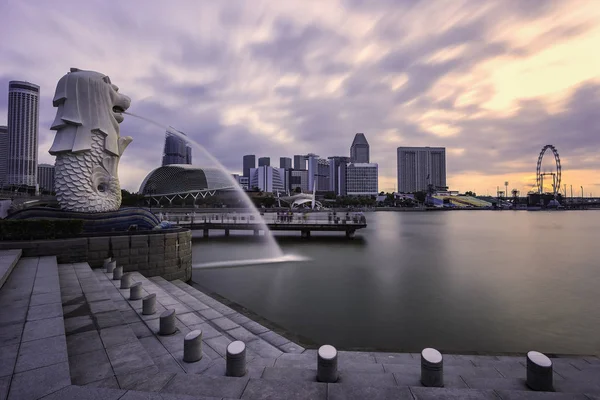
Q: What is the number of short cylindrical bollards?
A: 12